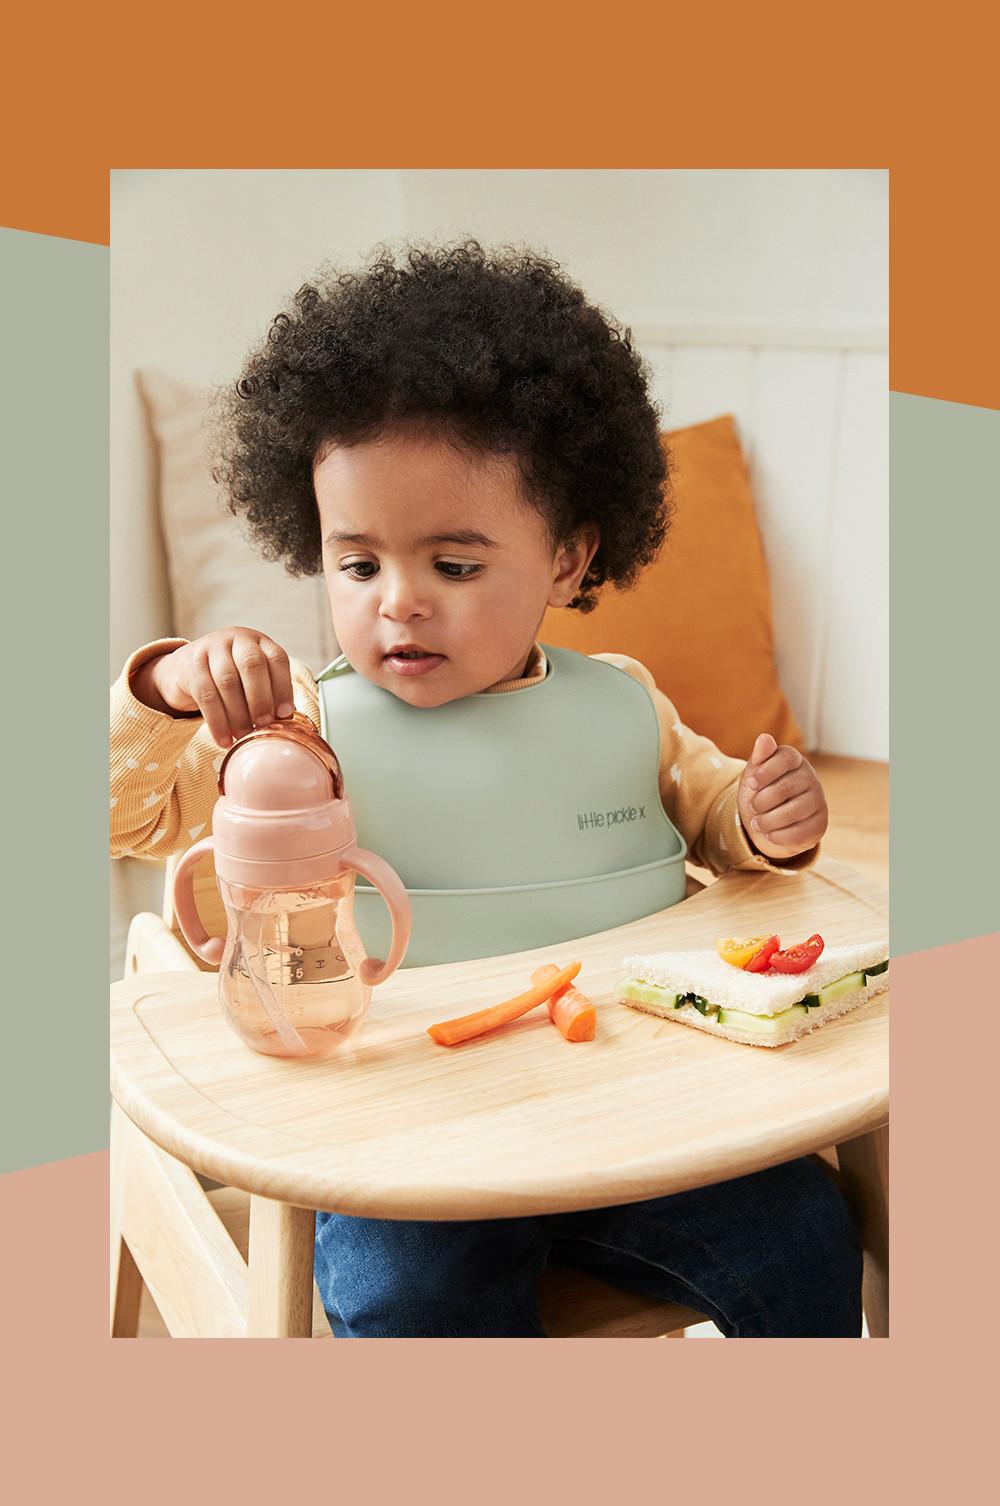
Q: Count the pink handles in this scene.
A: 2